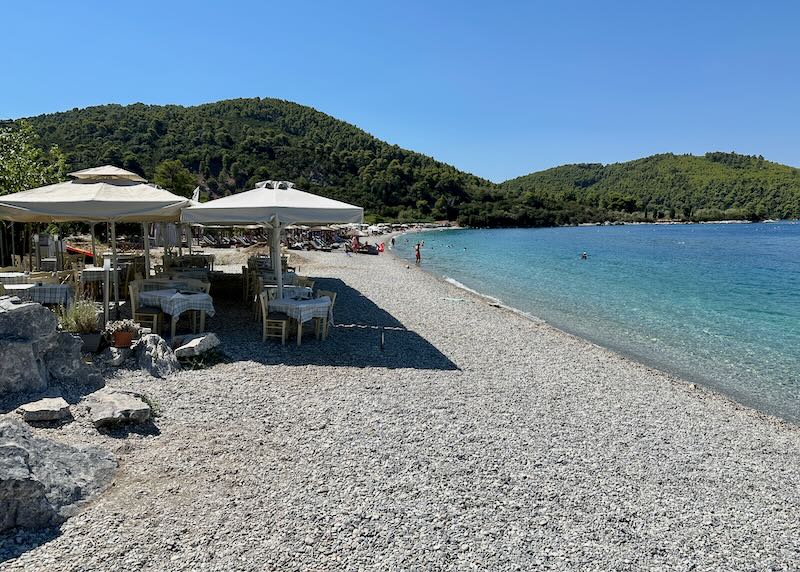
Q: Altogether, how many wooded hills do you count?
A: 2